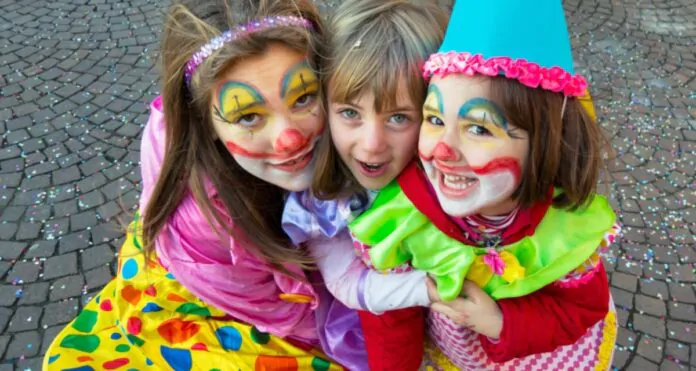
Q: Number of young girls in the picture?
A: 3